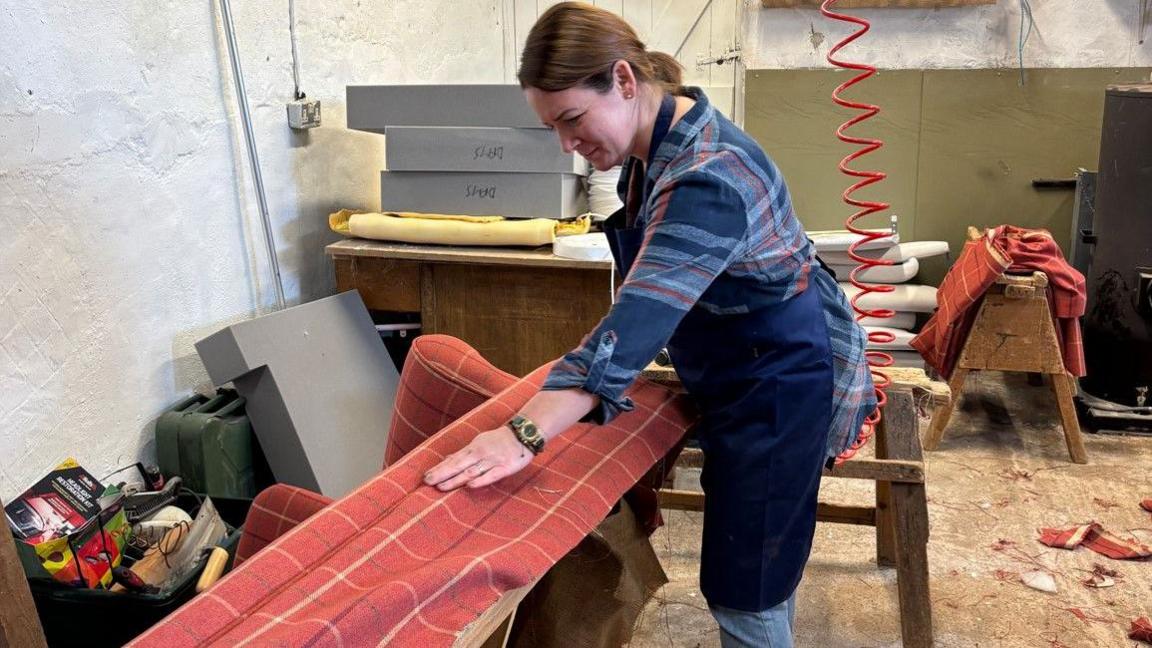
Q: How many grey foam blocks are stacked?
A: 3